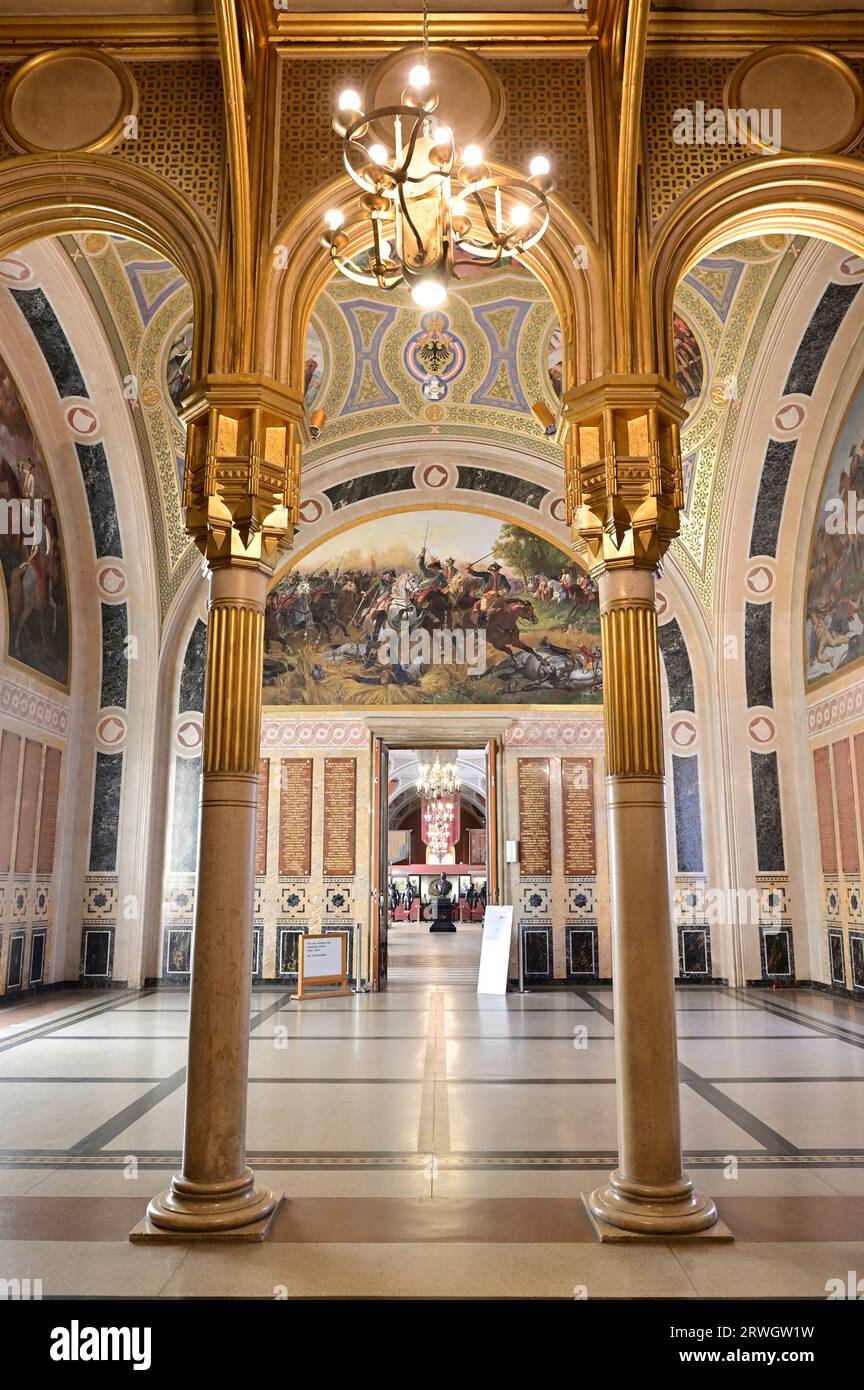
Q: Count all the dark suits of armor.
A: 4